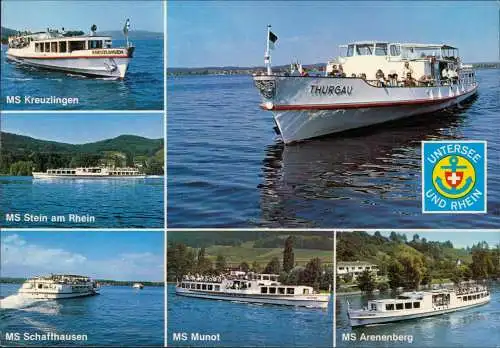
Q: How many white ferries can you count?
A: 6